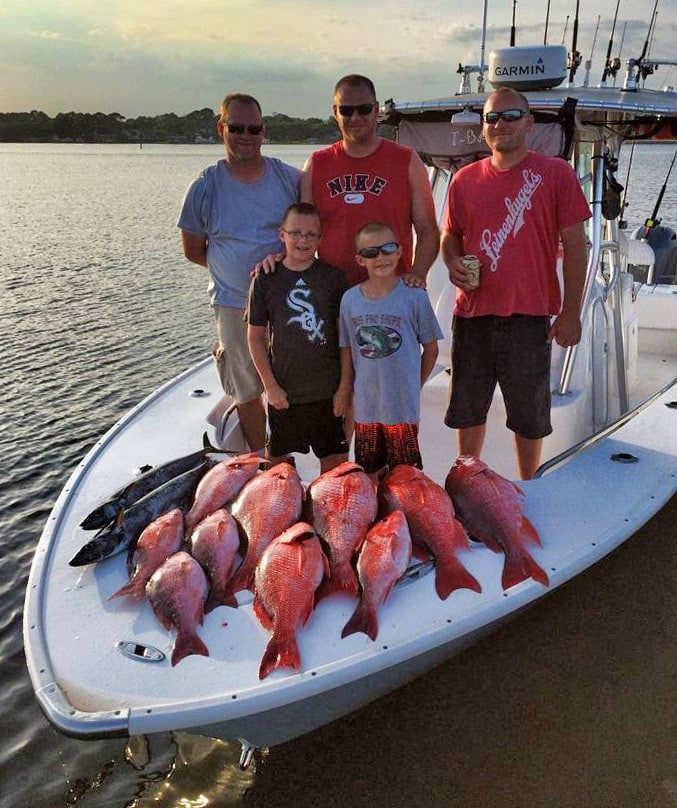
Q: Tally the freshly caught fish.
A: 12